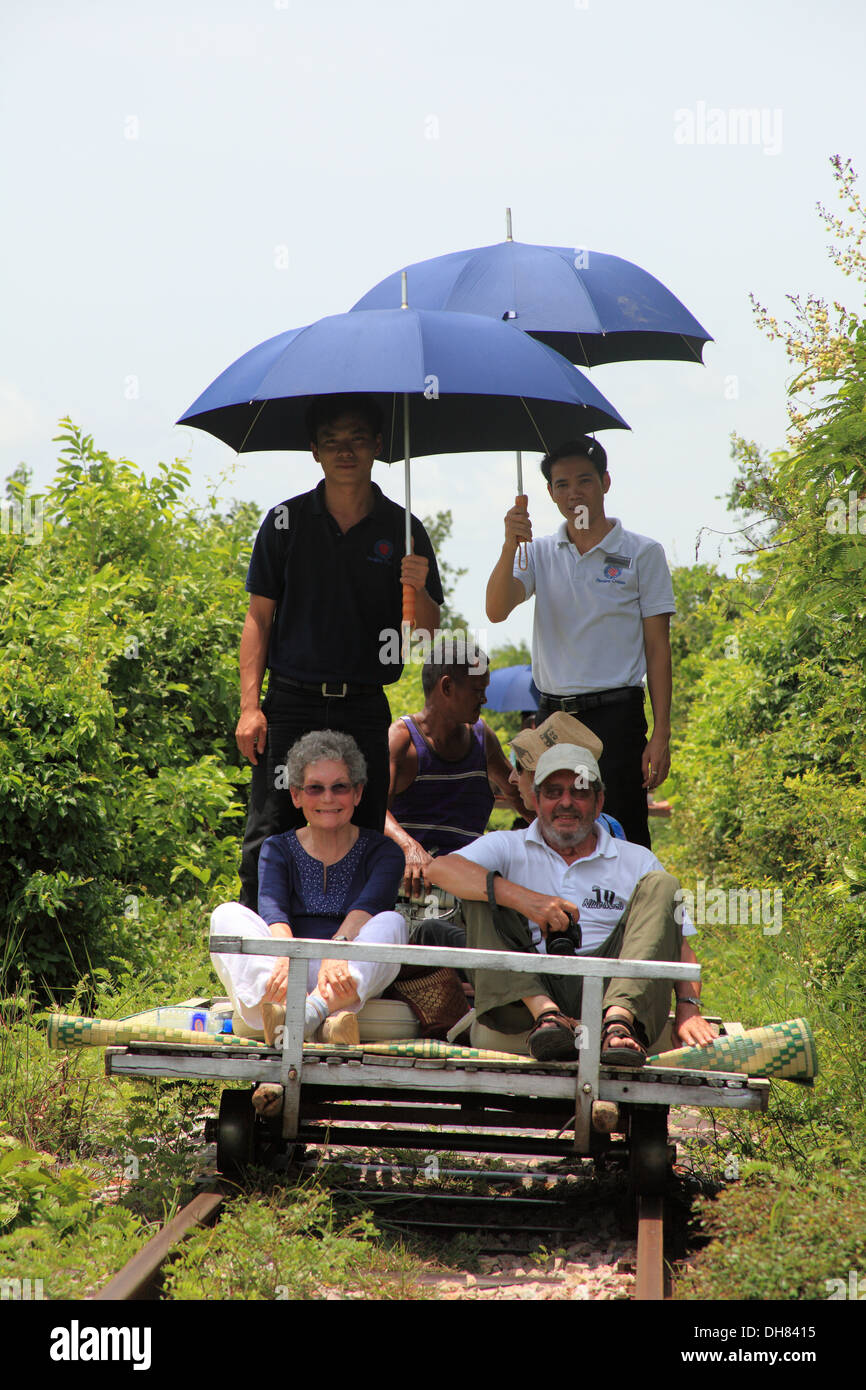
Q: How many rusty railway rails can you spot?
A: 2